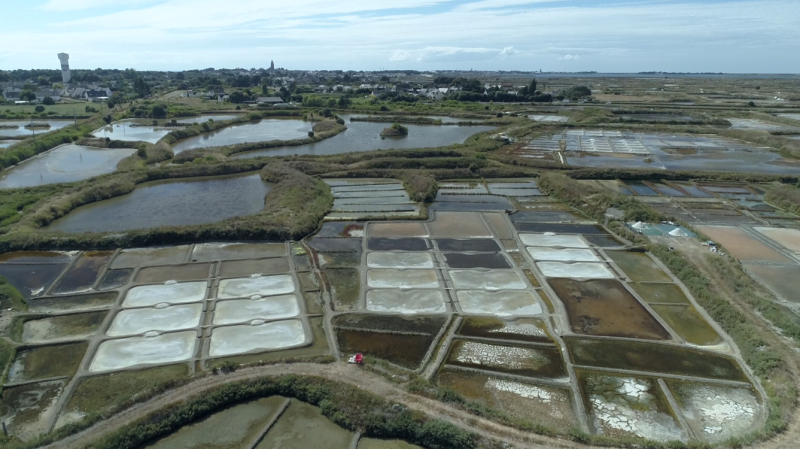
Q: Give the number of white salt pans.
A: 14